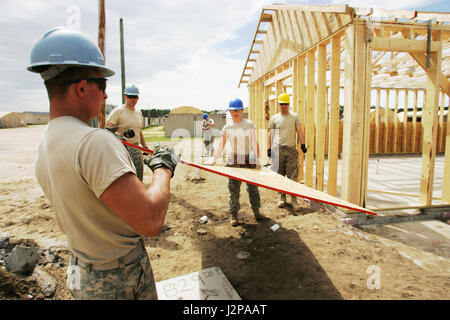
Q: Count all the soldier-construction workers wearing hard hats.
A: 5